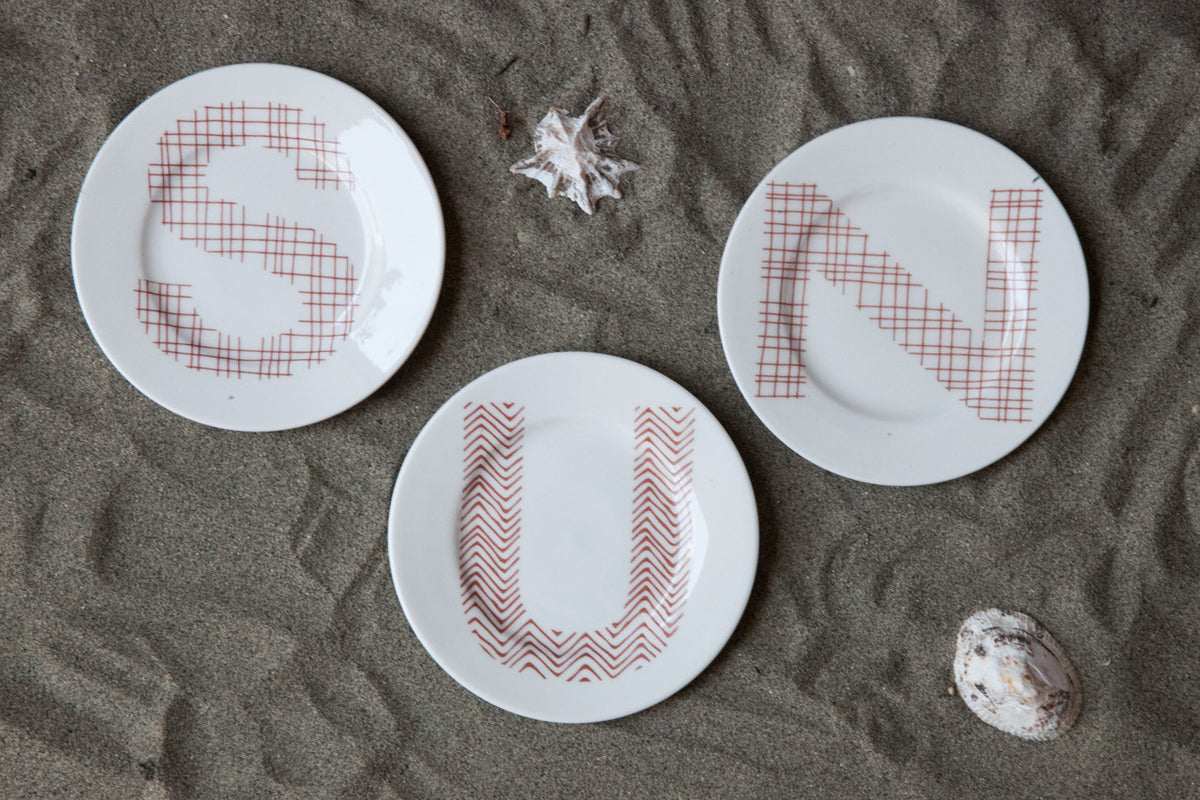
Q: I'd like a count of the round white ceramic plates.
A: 3